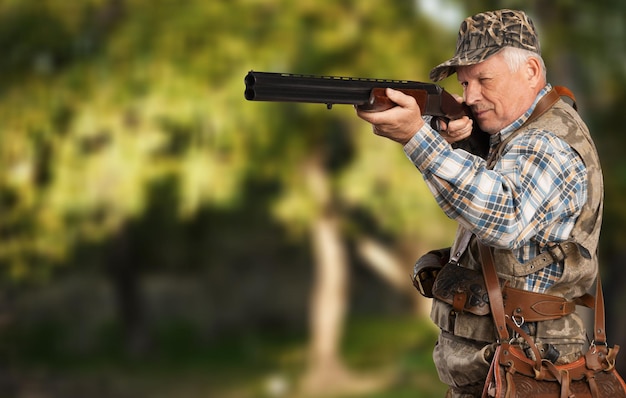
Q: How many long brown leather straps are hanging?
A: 2